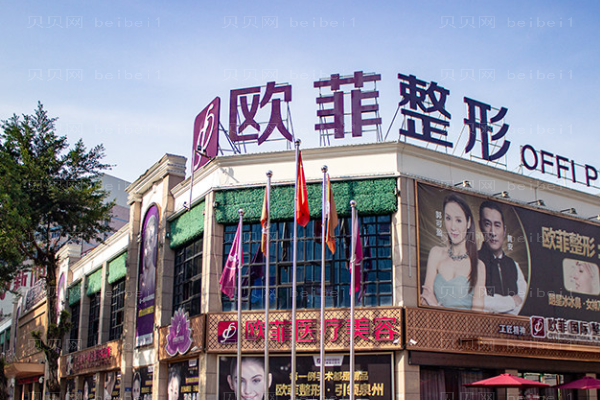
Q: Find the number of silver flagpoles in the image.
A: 5